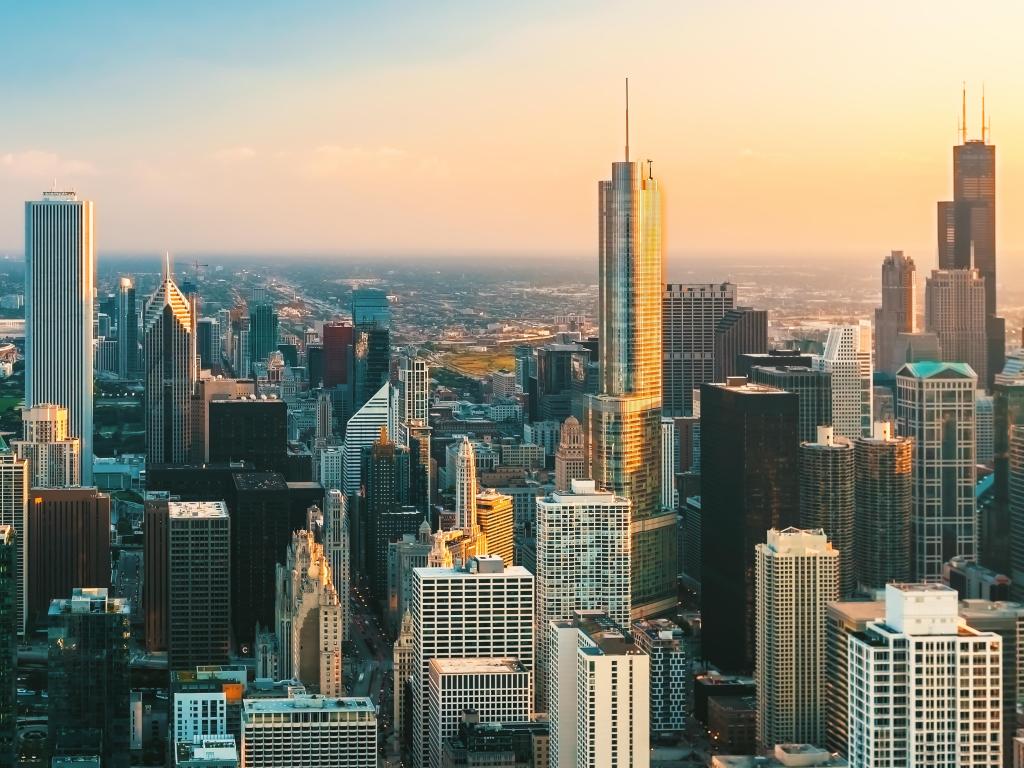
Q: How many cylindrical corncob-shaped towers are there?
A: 2